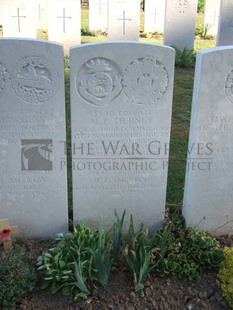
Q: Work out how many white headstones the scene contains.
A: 12